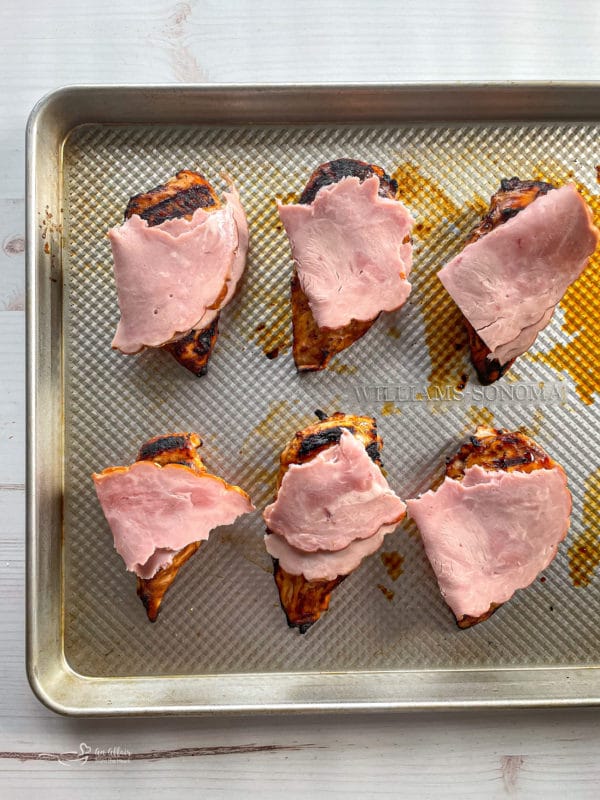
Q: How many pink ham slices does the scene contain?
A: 6